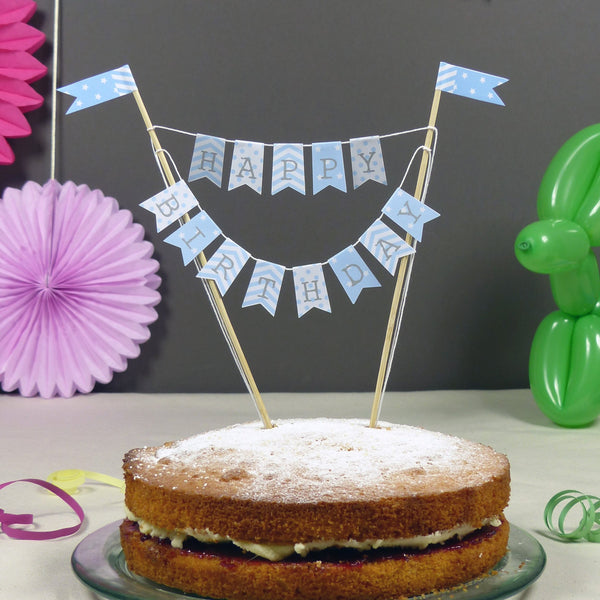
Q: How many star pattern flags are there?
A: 6